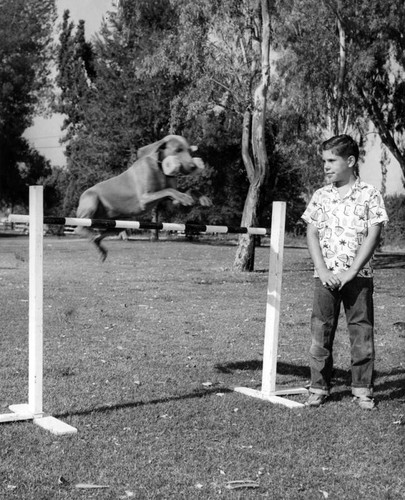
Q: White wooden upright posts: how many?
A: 2